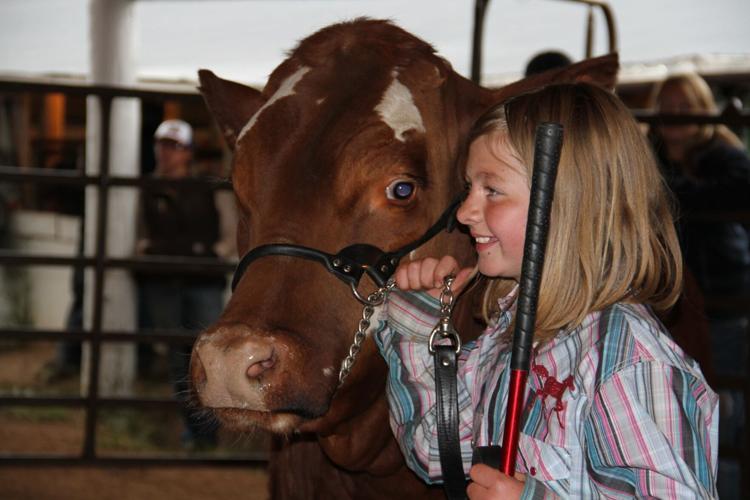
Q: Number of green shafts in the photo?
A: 0